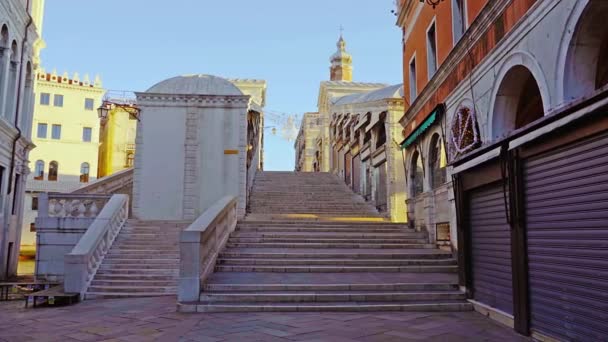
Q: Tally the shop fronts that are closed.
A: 2